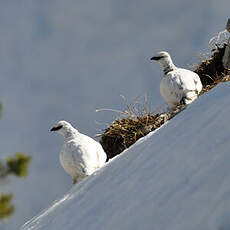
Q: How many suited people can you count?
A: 0